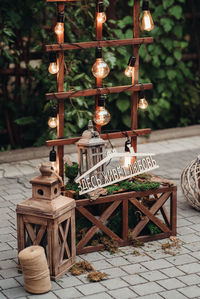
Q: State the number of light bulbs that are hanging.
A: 11